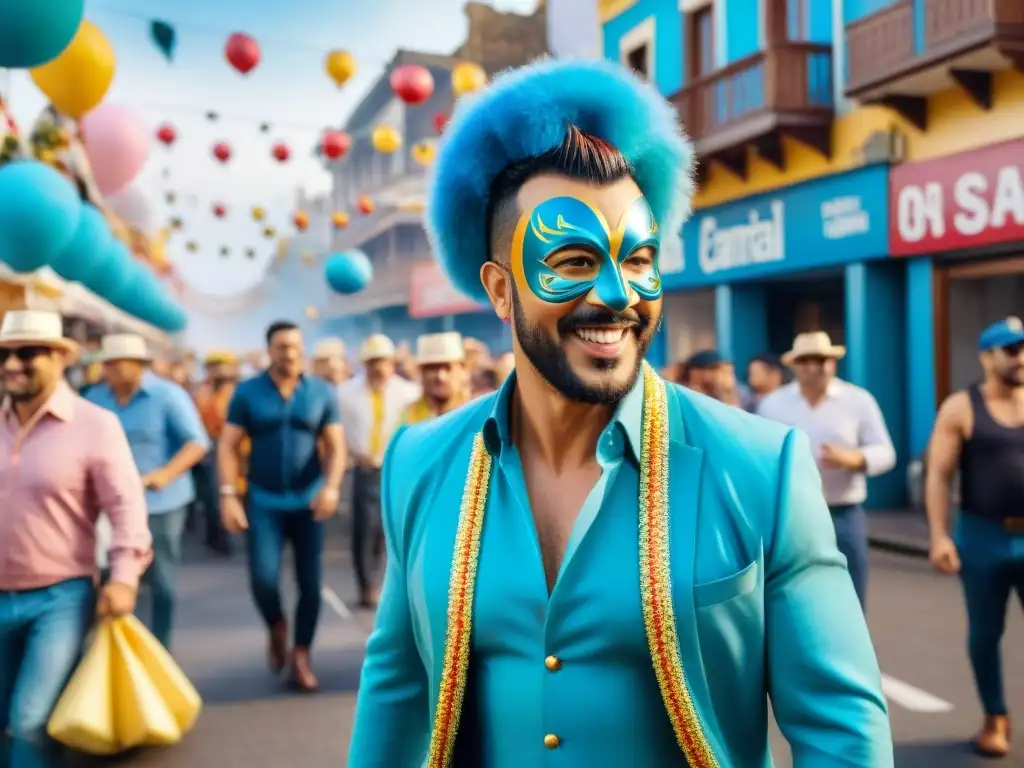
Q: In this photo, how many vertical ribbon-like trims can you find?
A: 2